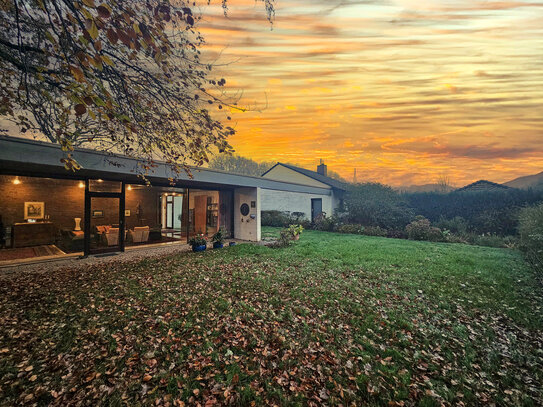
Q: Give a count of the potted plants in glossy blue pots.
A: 2